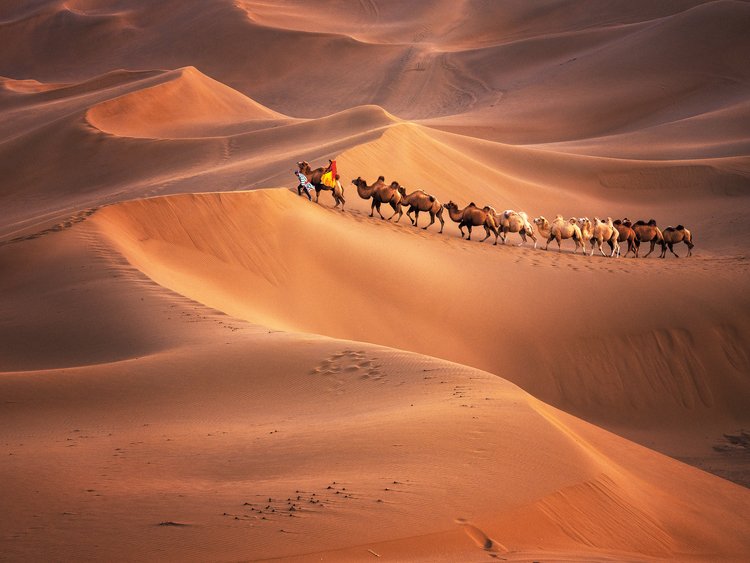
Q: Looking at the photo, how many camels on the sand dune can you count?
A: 10